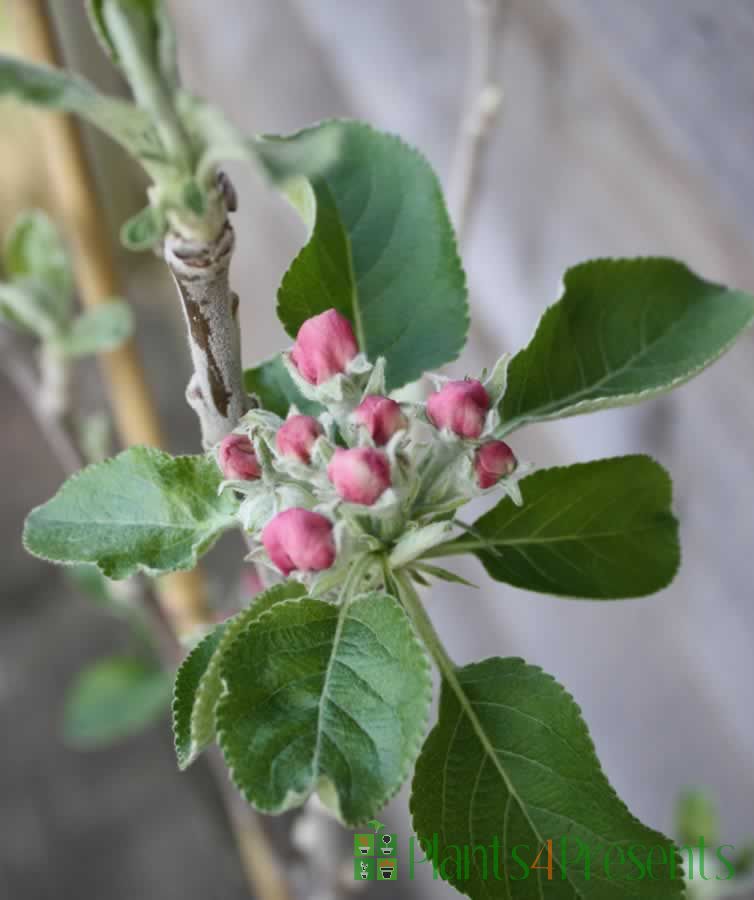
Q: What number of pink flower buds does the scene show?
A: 8